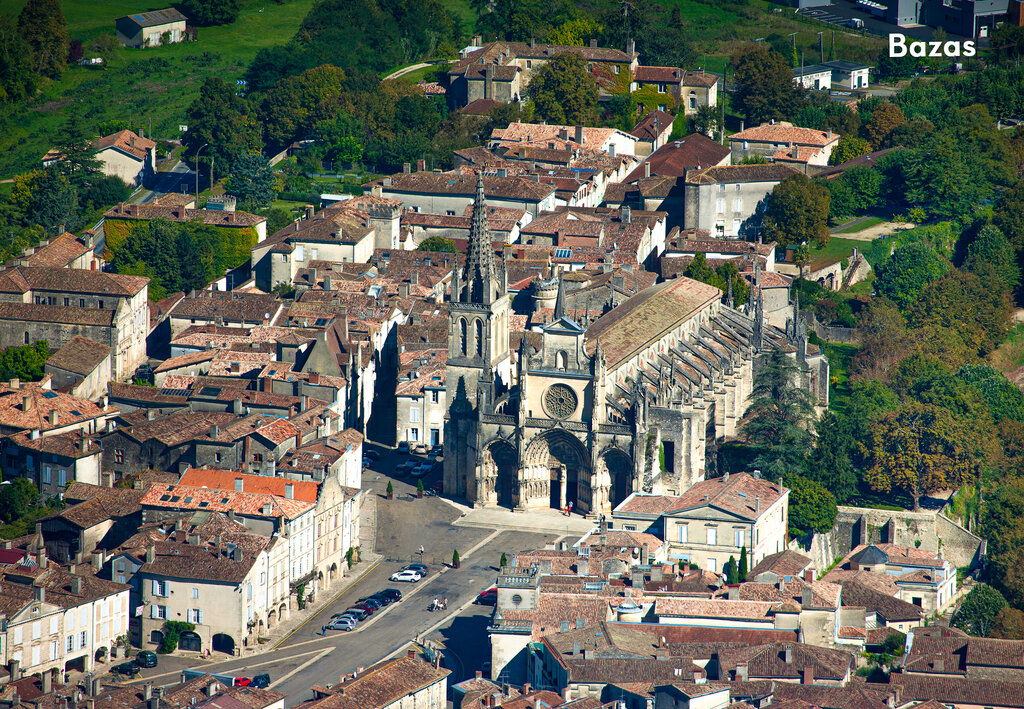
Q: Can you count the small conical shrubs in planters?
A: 4